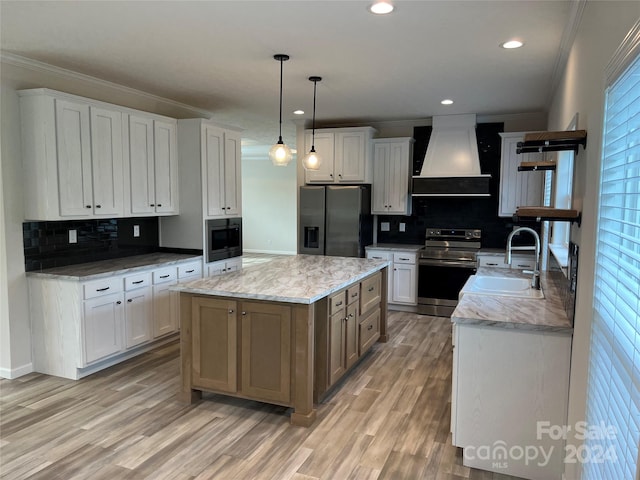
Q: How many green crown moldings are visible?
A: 0